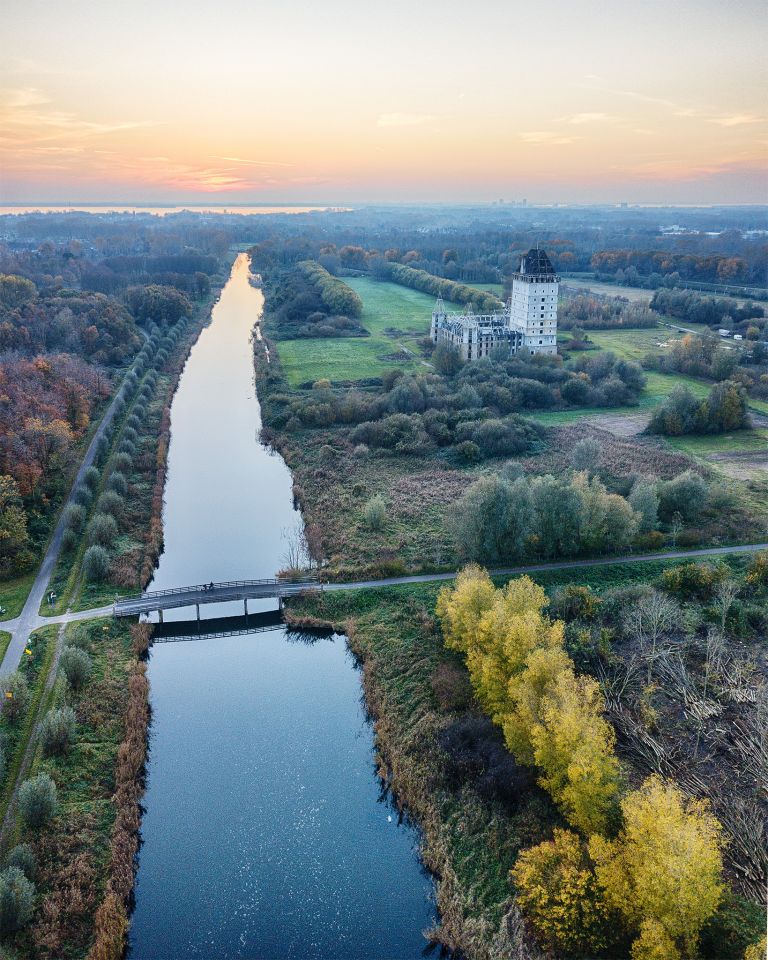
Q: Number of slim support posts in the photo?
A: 4